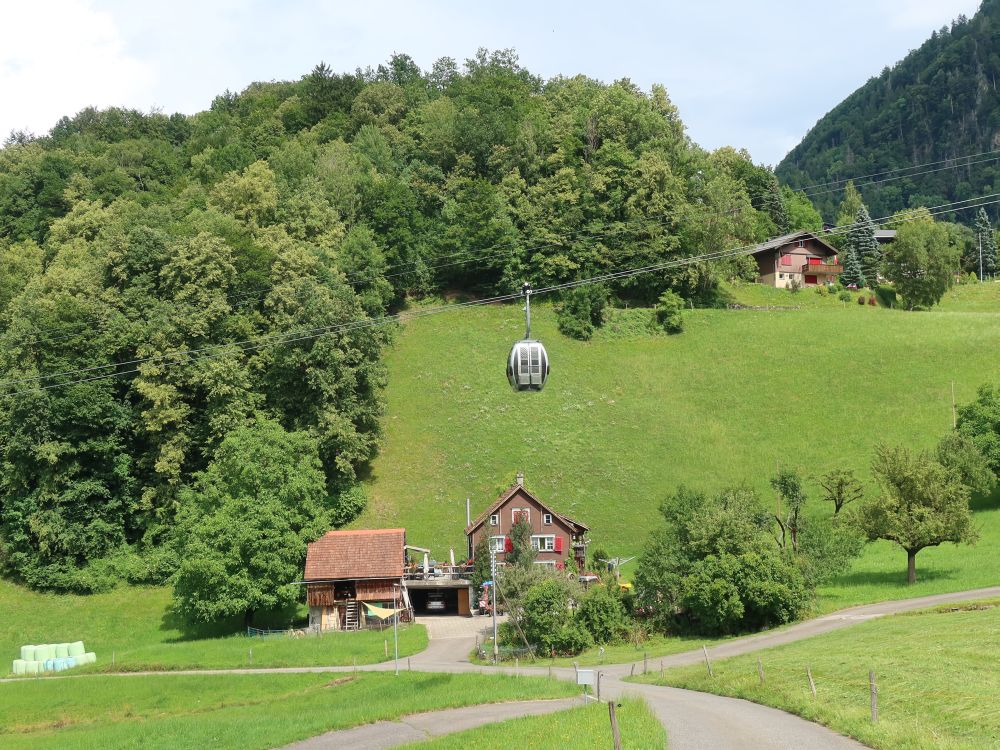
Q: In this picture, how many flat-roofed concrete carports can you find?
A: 1